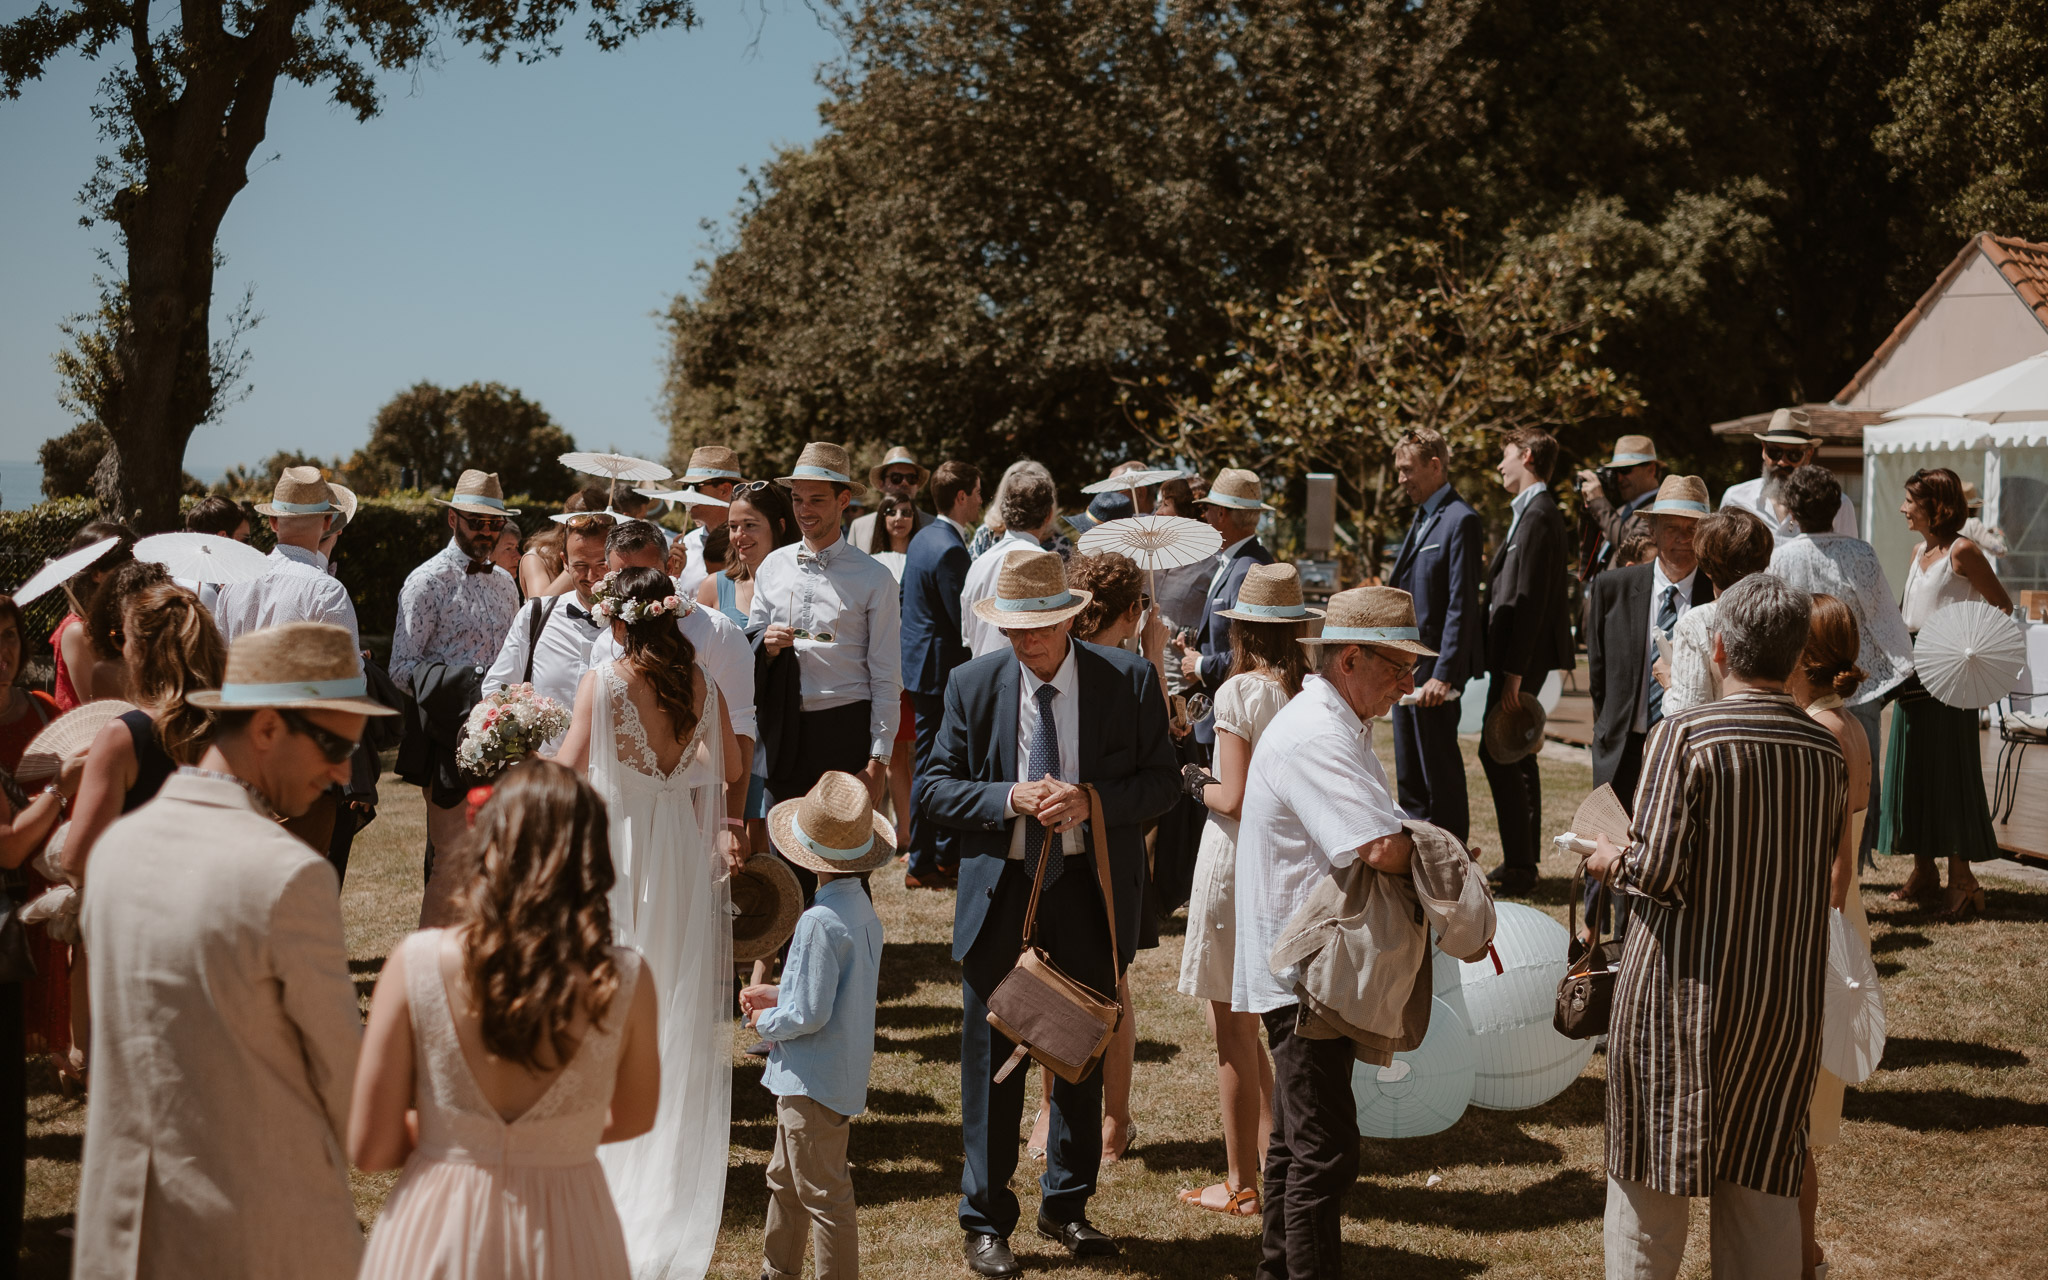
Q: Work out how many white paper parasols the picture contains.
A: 9